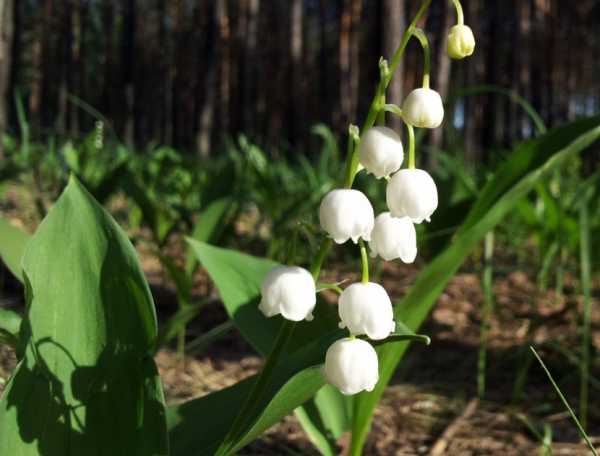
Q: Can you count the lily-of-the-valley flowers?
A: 9